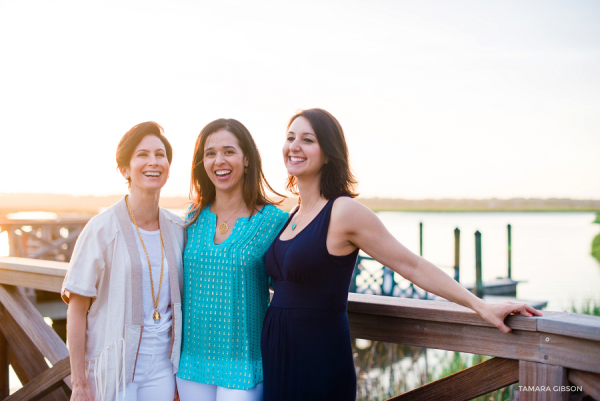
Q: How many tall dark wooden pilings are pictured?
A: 4